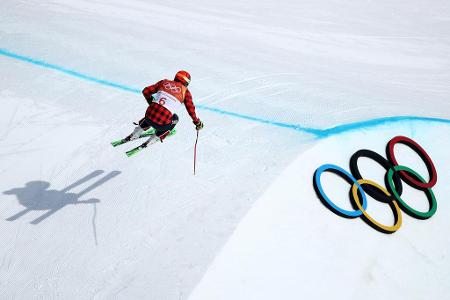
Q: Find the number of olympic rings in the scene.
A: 5